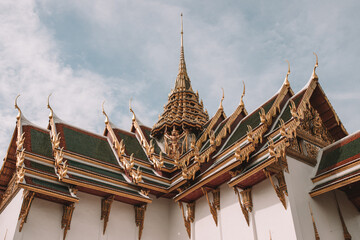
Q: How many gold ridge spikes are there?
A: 8